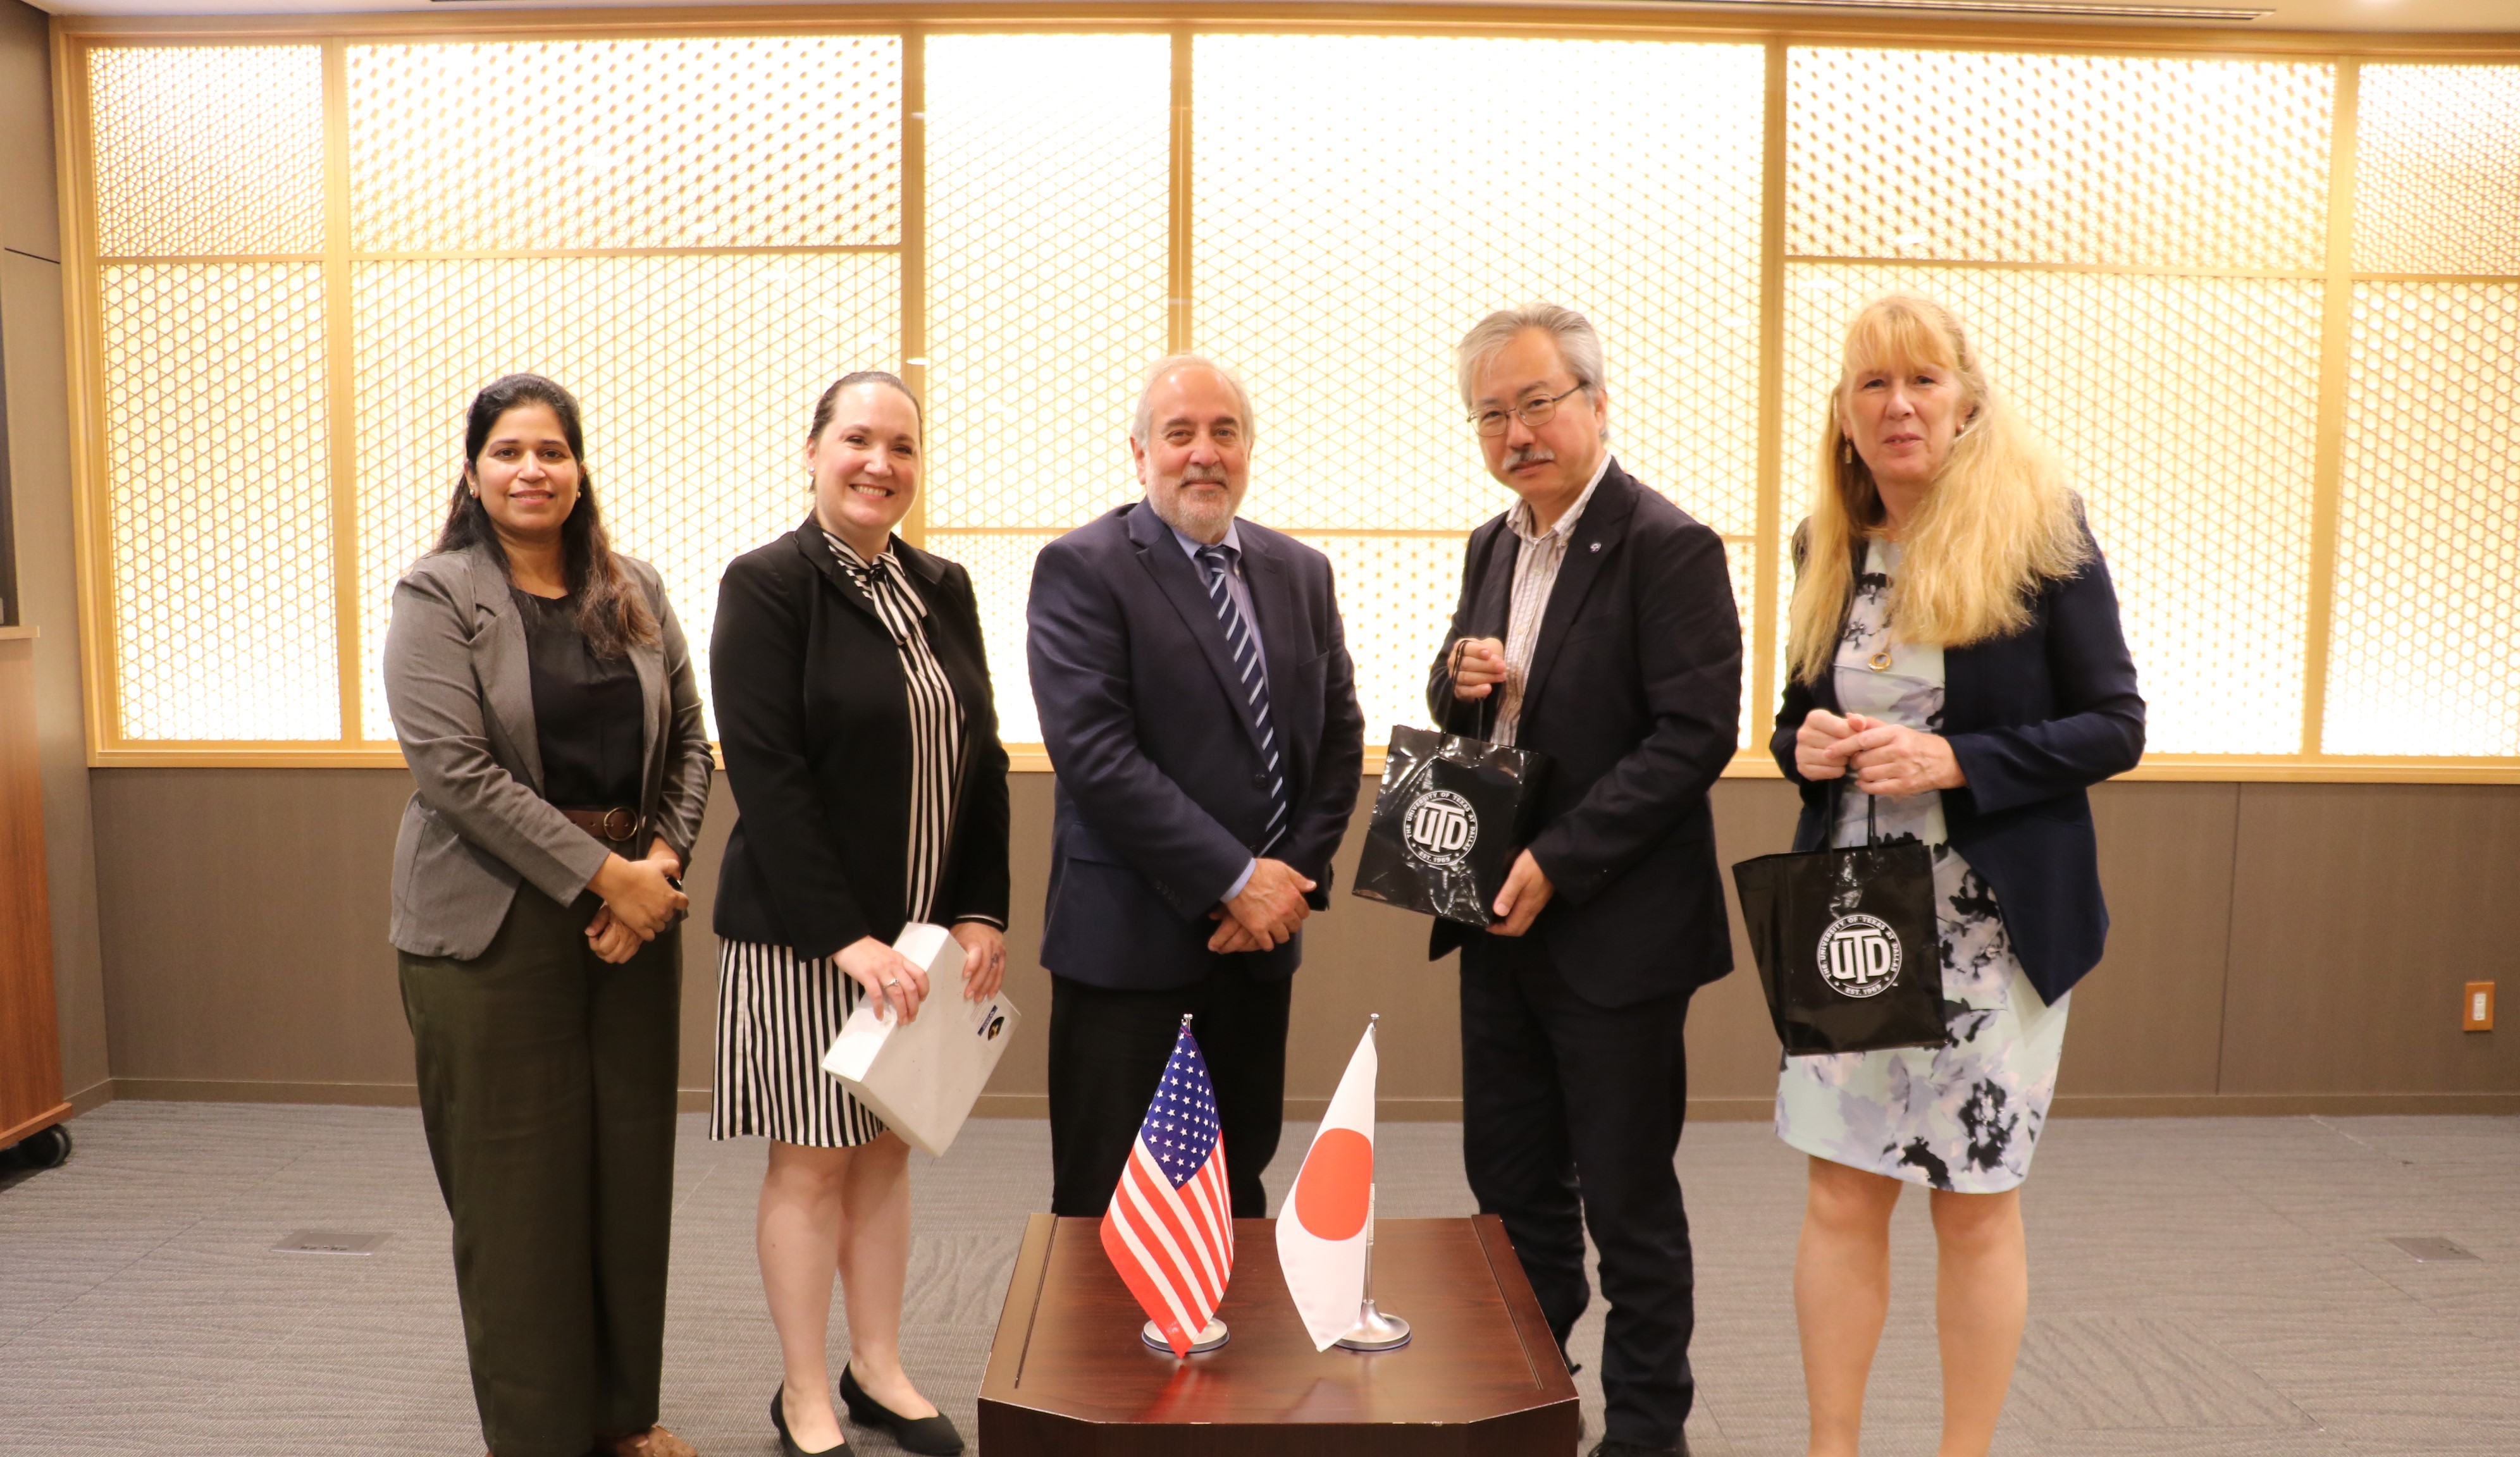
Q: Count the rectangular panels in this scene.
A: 12